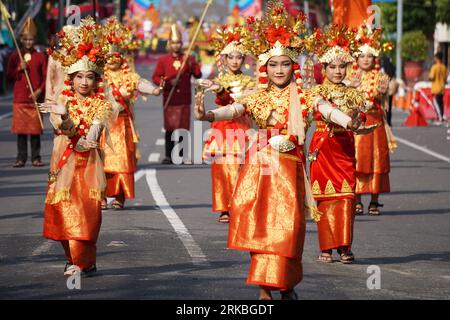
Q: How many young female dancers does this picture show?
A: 6